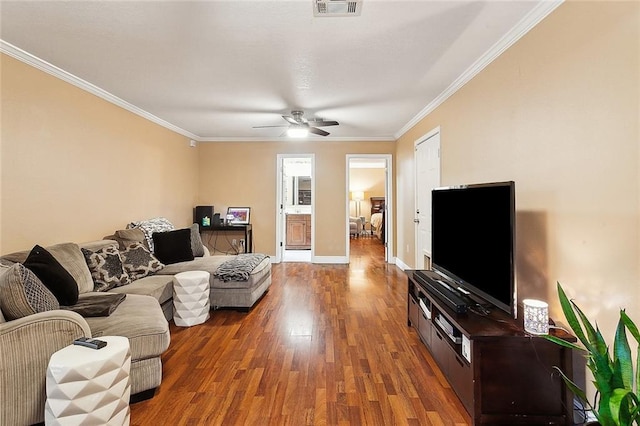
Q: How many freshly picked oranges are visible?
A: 0